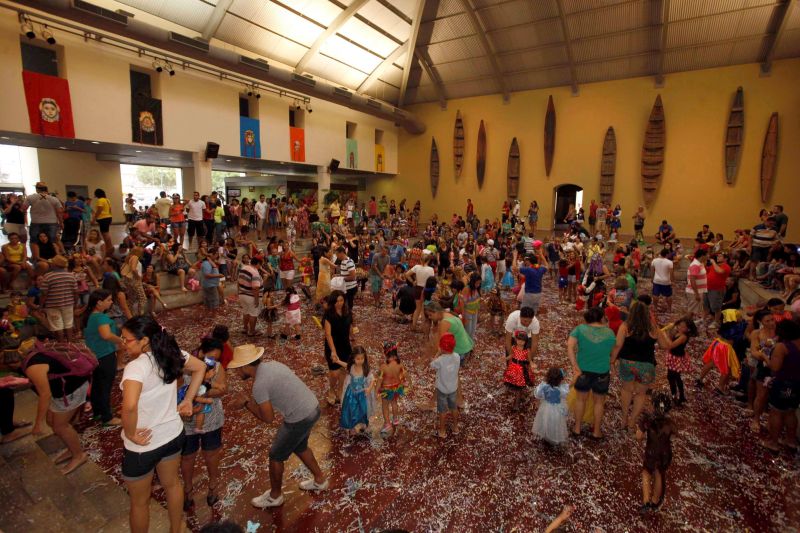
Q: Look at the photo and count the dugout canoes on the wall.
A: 9